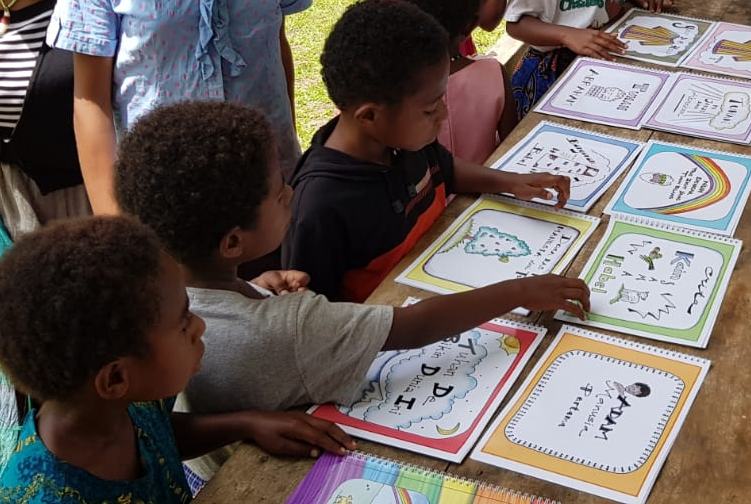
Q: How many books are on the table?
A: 11